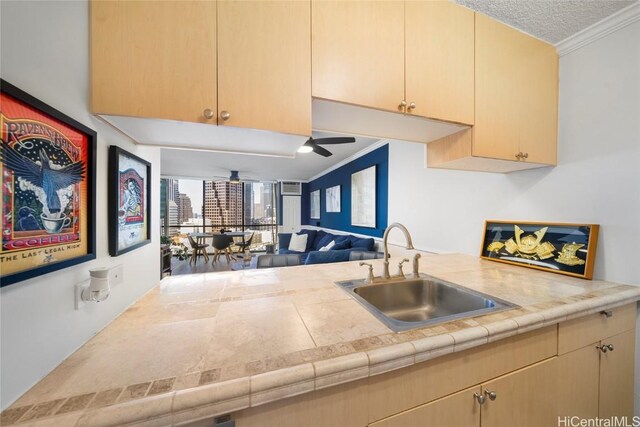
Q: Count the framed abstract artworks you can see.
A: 3